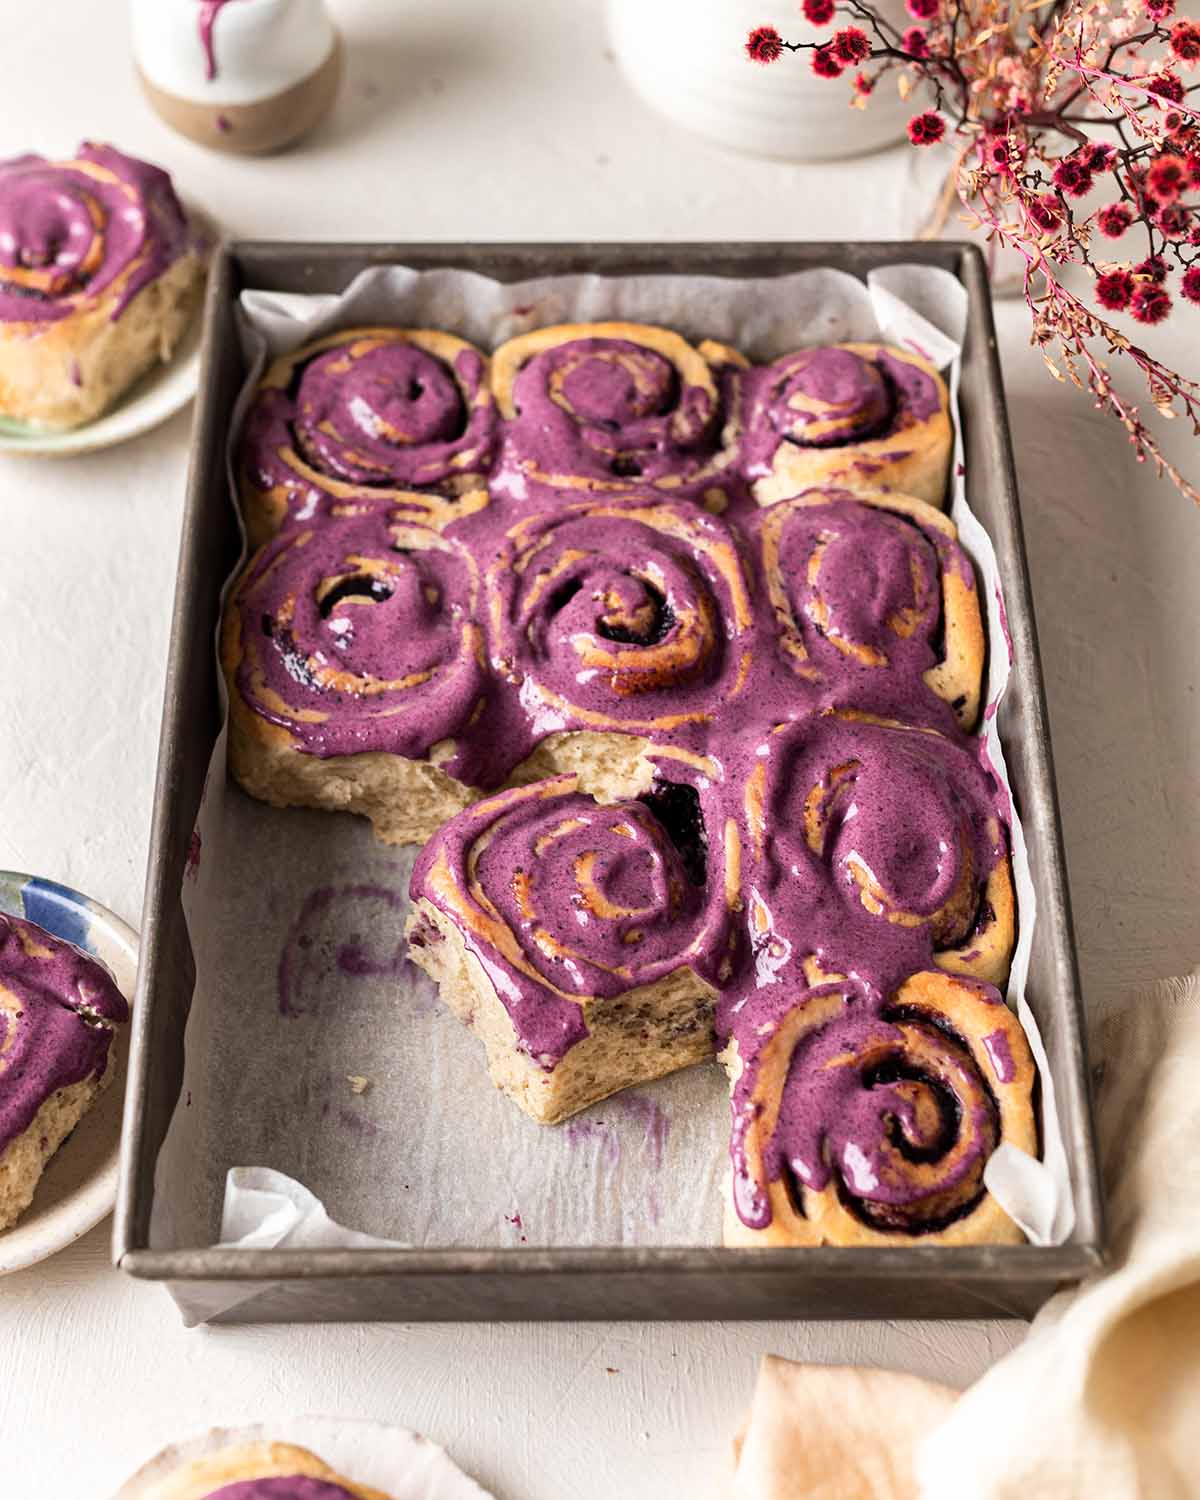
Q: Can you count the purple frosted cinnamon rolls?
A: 12